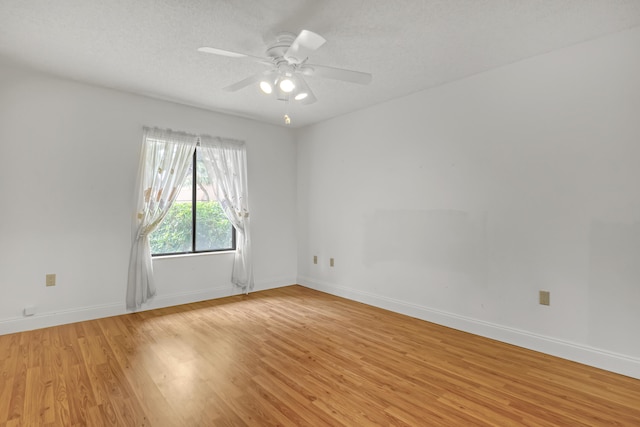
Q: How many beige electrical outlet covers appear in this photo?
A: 4